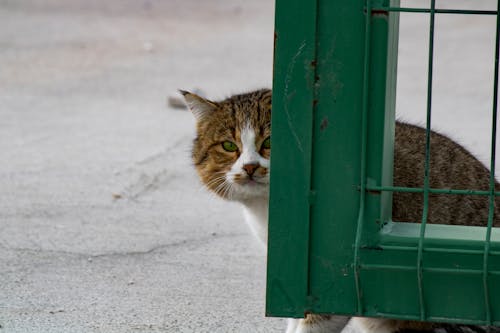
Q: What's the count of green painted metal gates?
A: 1